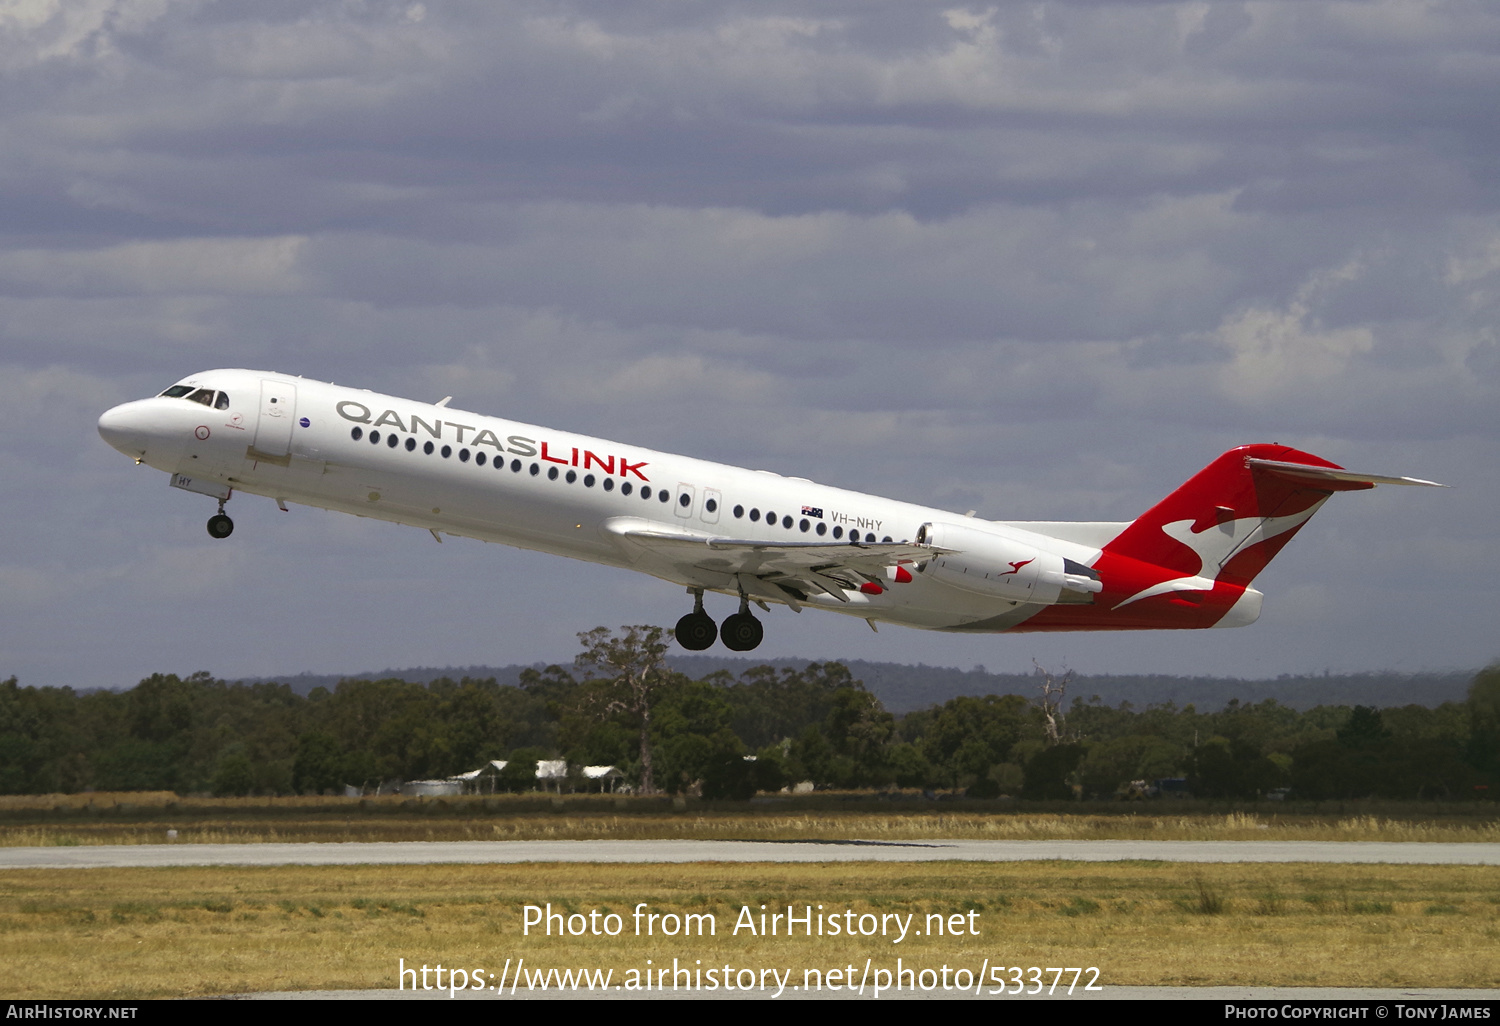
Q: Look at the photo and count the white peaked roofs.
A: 3